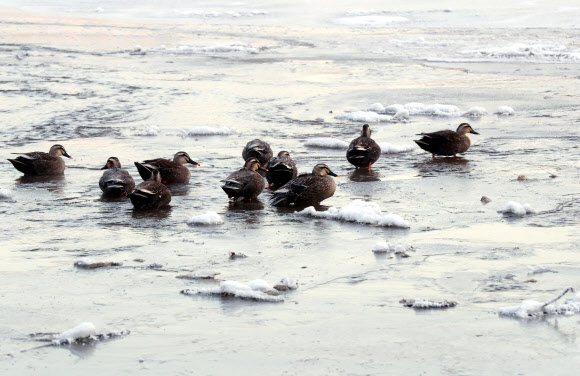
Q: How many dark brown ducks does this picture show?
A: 10